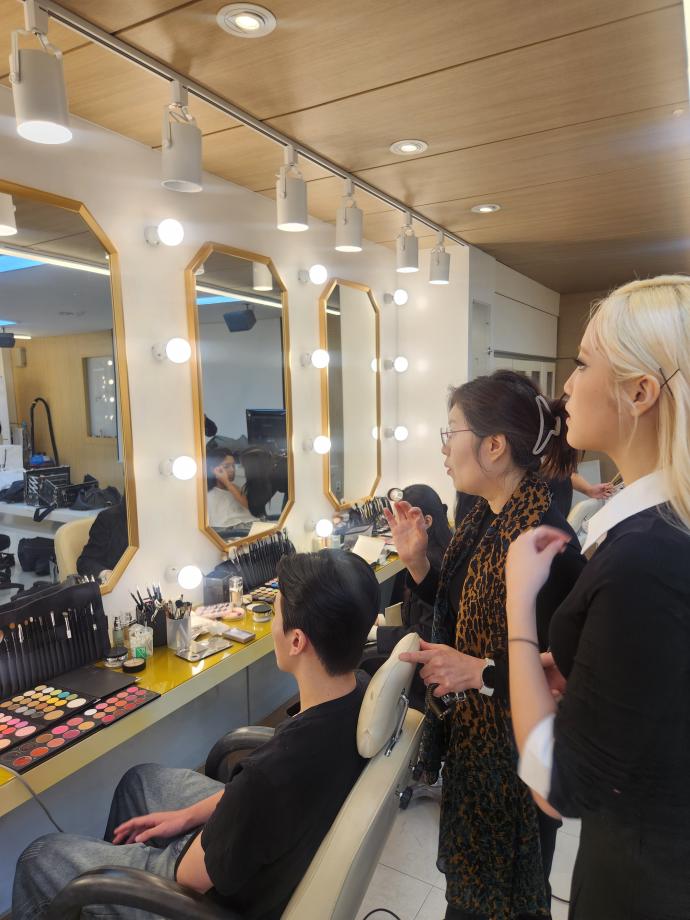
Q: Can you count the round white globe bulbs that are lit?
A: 11